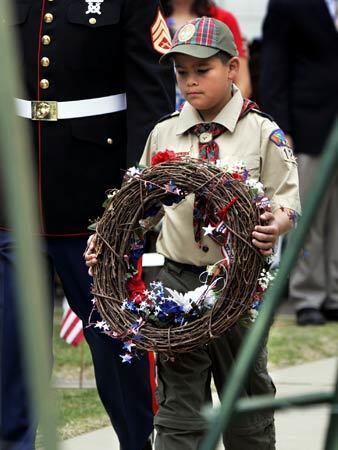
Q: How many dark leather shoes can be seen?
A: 2